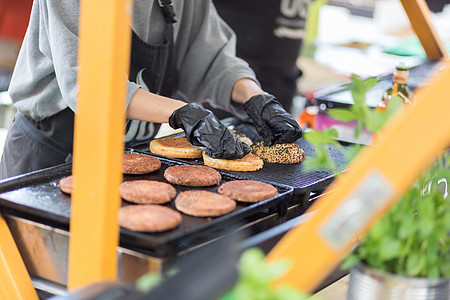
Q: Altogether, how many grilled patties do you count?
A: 7